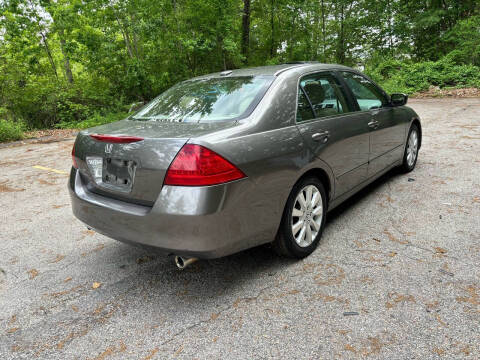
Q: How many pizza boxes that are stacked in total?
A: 0